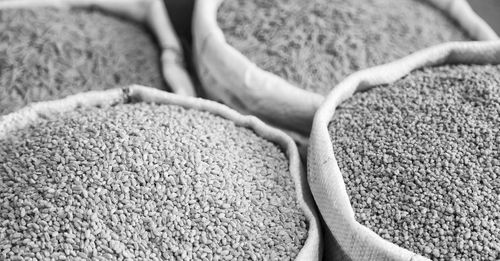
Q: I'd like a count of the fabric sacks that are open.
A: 4